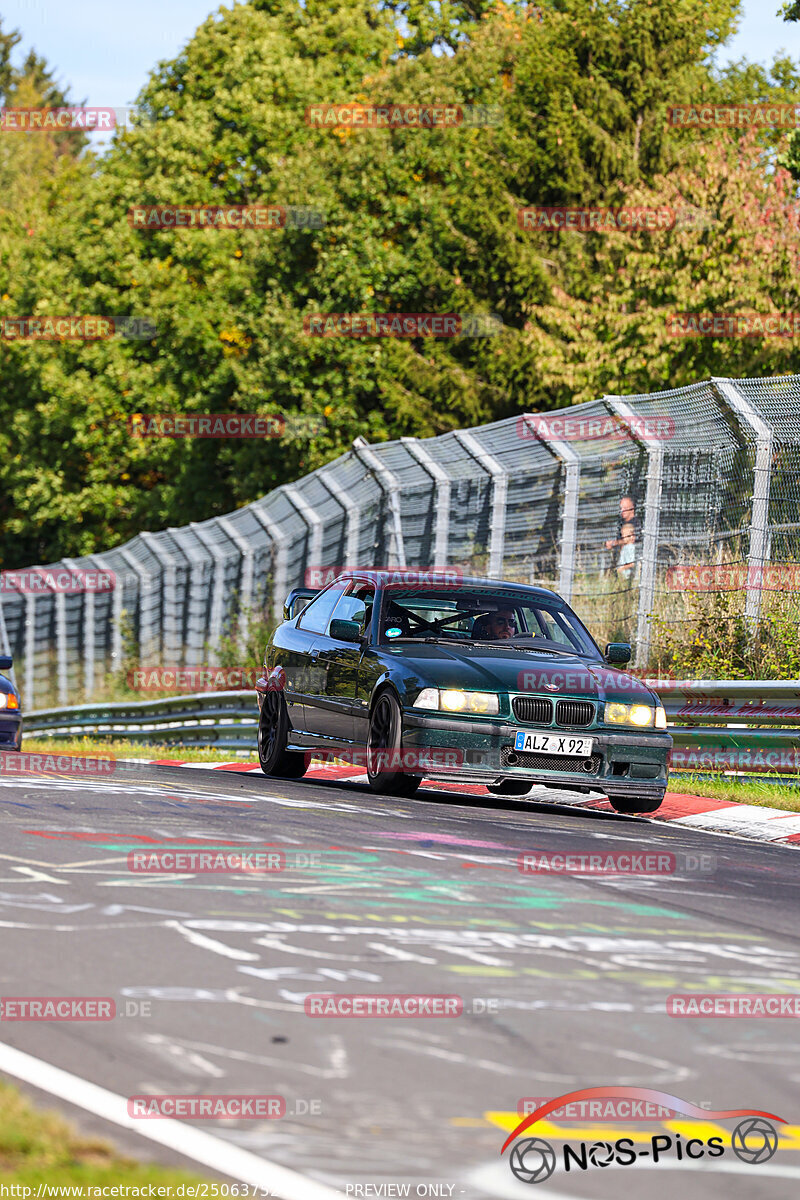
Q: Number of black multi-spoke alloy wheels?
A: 2